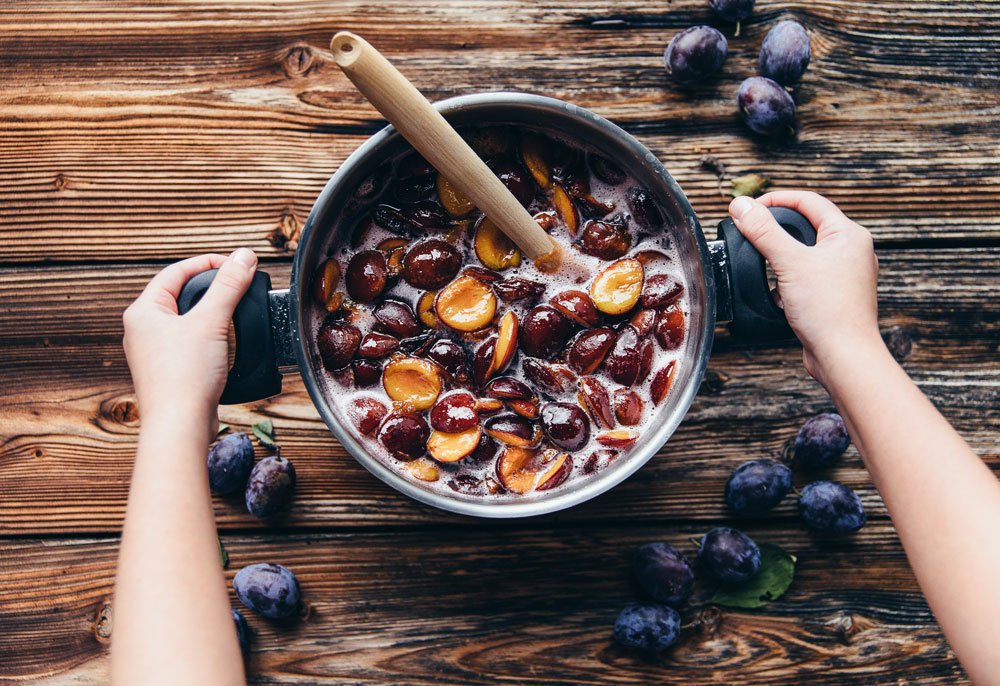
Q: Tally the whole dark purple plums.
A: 14